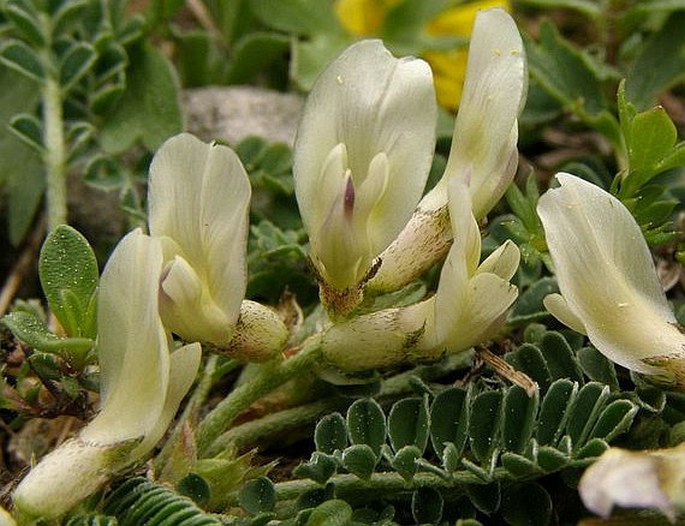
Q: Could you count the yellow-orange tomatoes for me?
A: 0